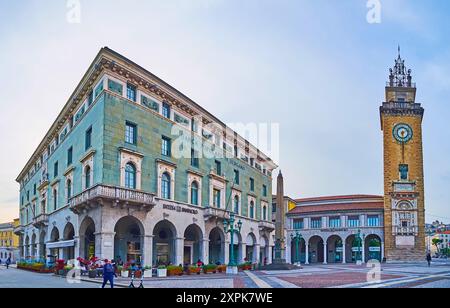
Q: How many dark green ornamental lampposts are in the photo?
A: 3